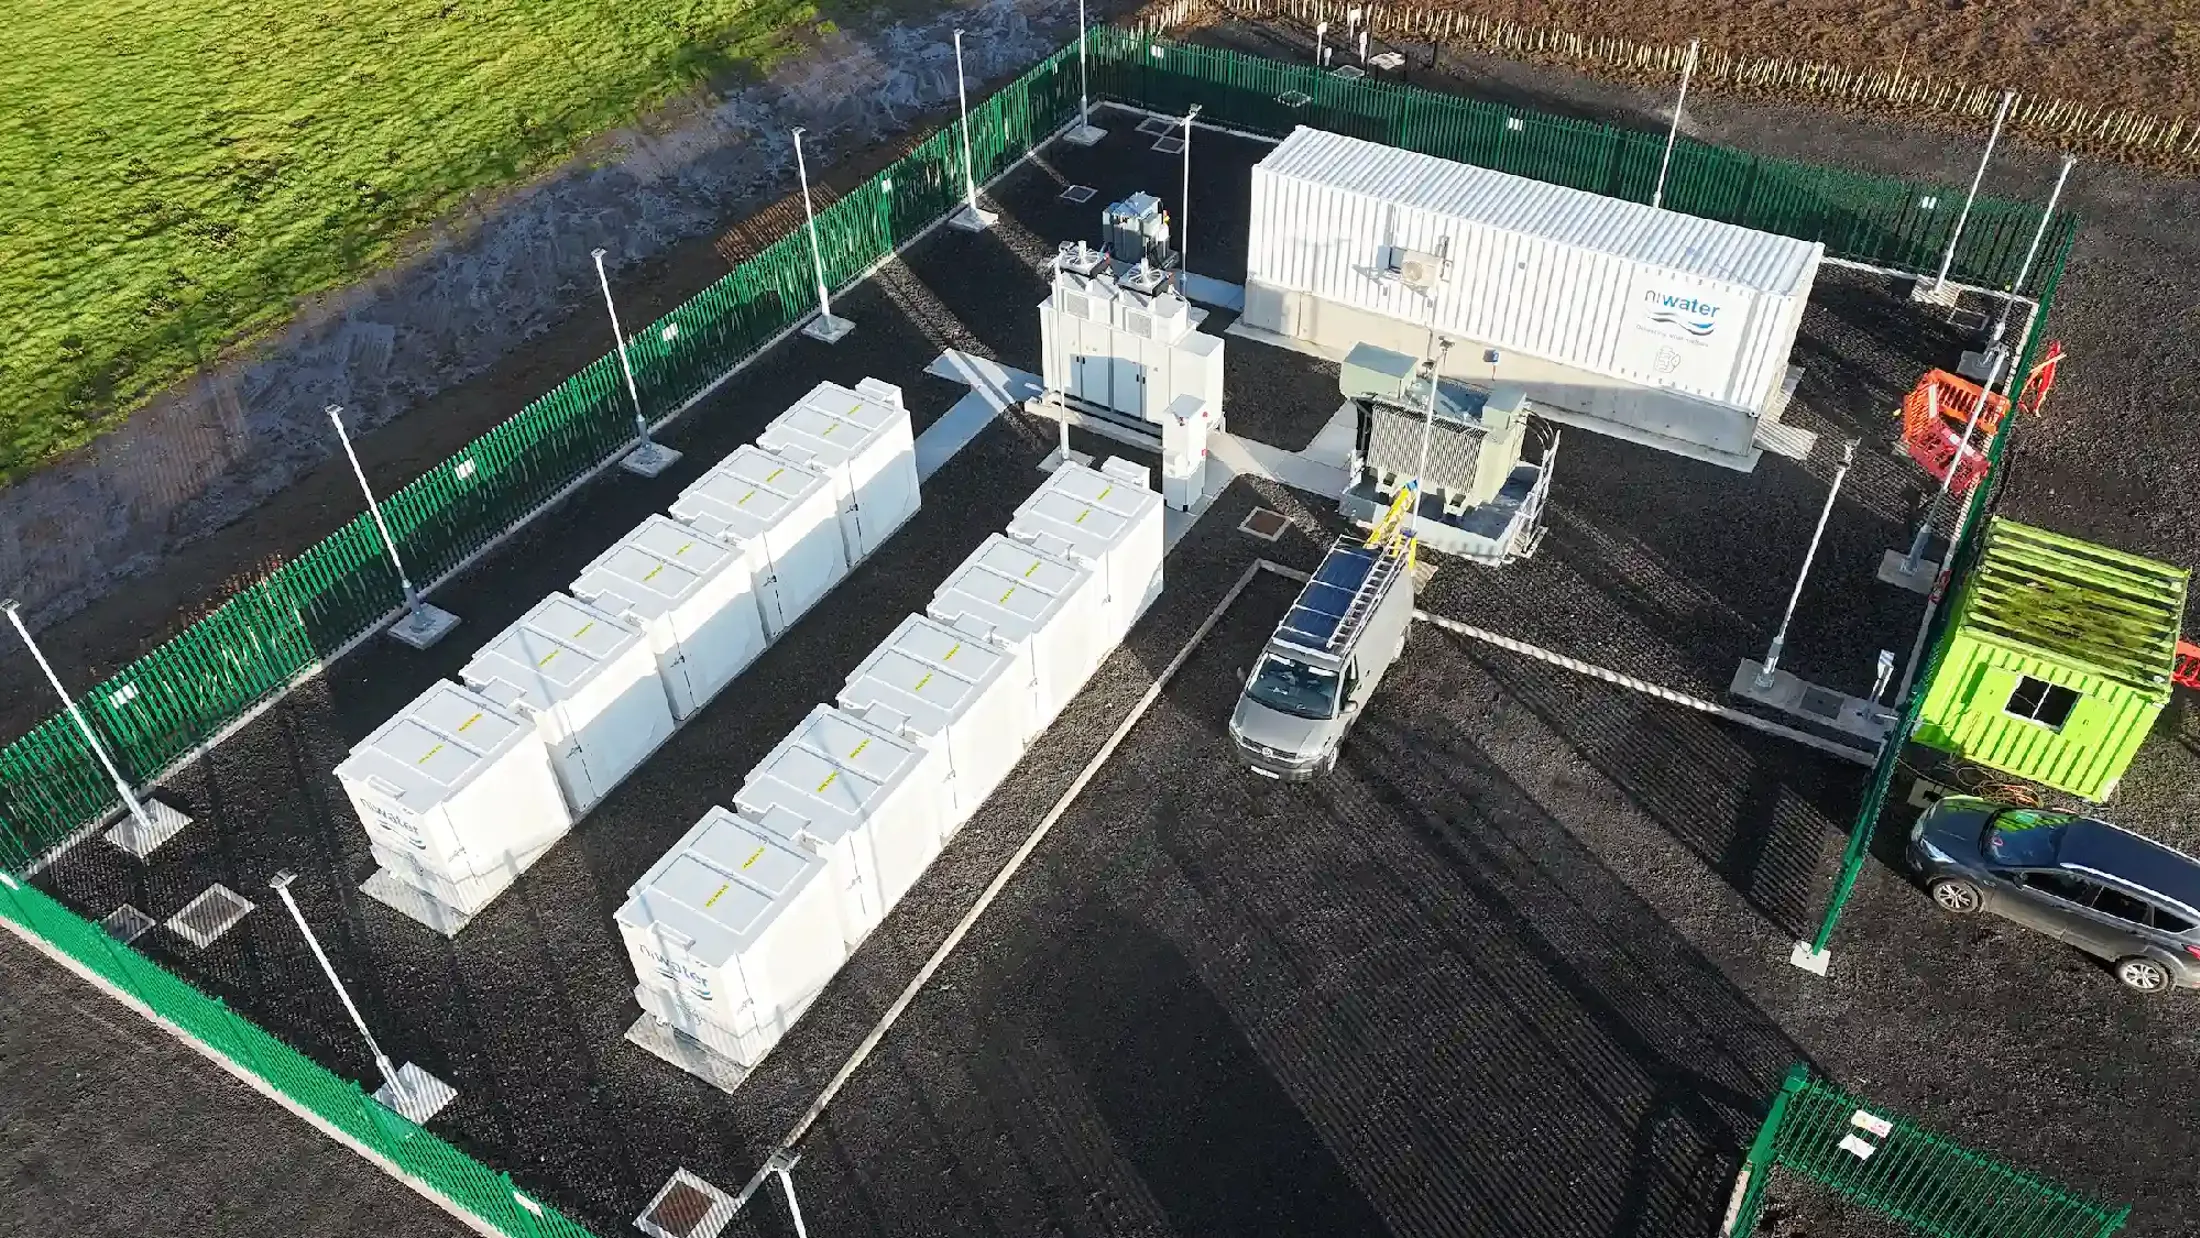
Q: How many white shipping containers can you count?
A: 1